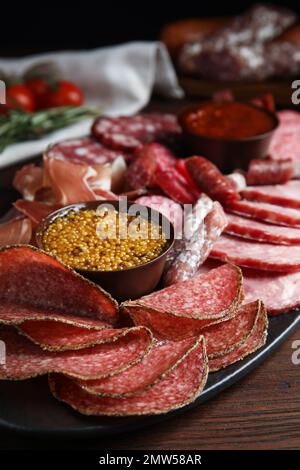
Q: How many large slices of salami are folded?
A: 5